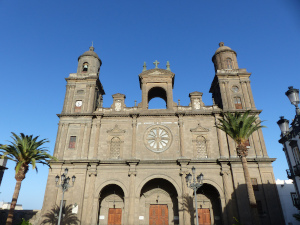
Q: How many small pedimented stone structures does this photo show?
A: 2